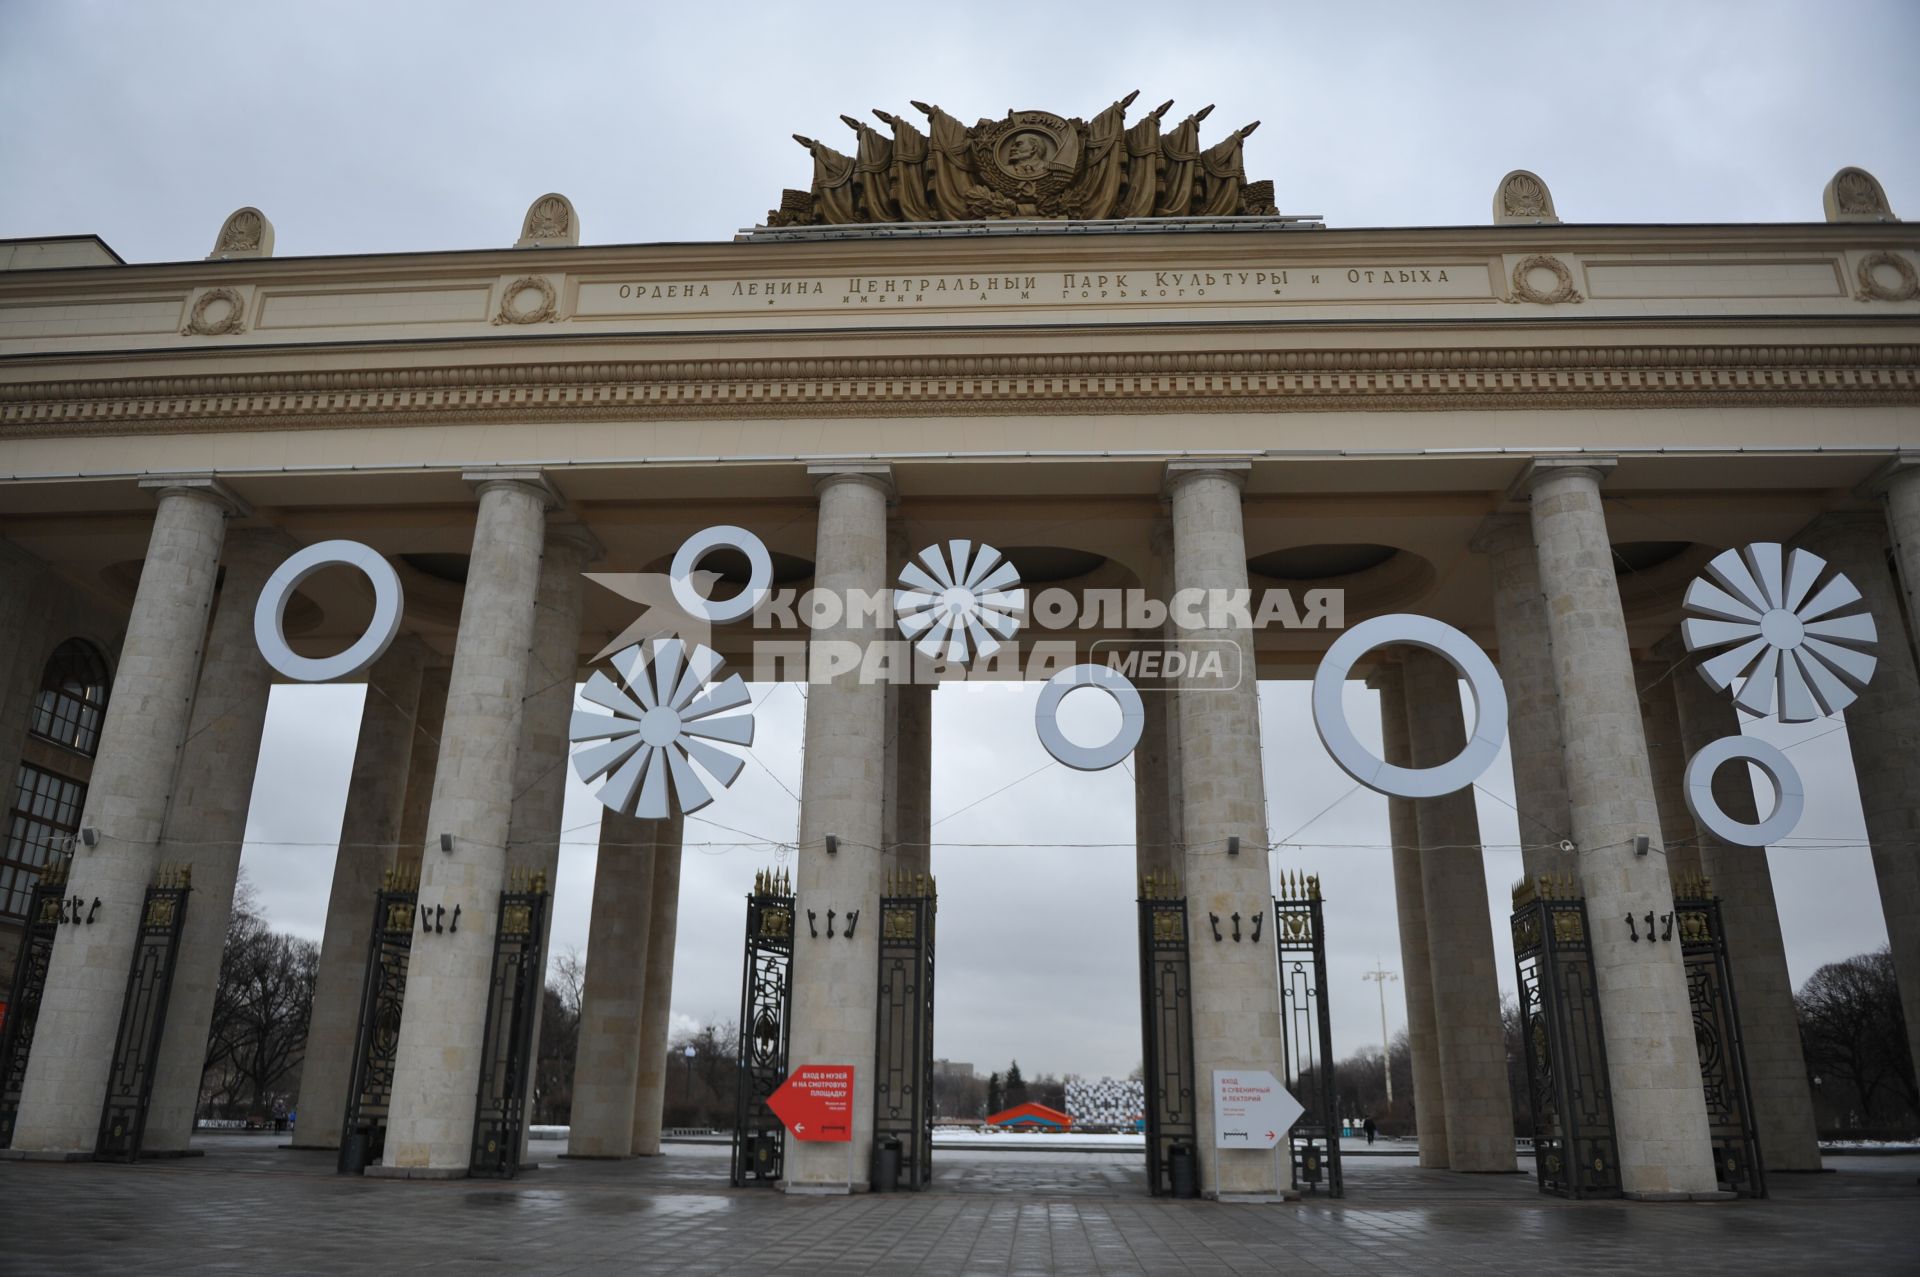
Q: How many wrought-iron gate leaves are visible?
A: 10